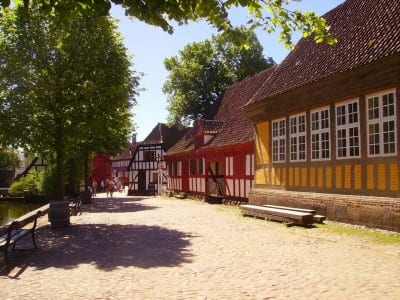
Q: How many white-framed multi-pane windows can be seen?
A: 5